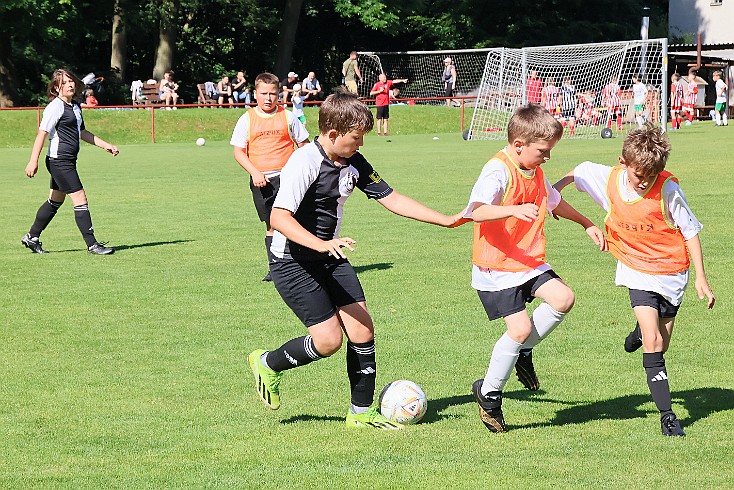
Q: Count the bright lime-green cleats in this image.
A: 2